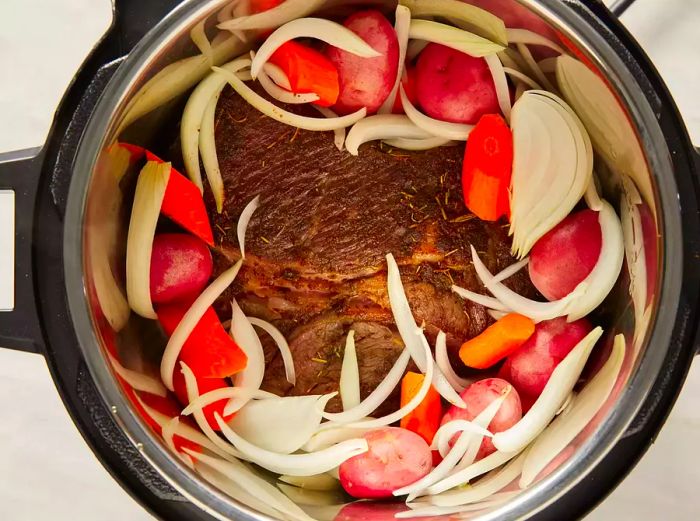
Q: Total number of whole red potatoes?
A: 7